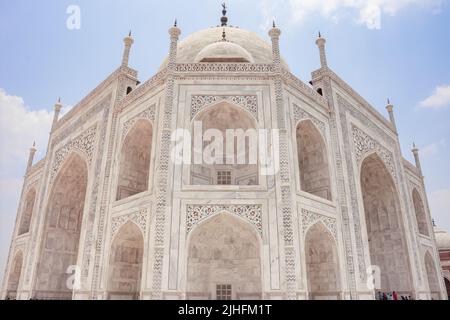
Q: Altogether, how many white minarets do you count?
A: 8